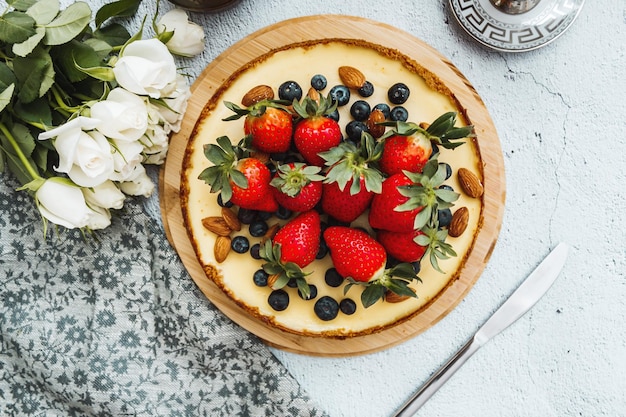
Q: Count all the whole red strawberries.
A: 10